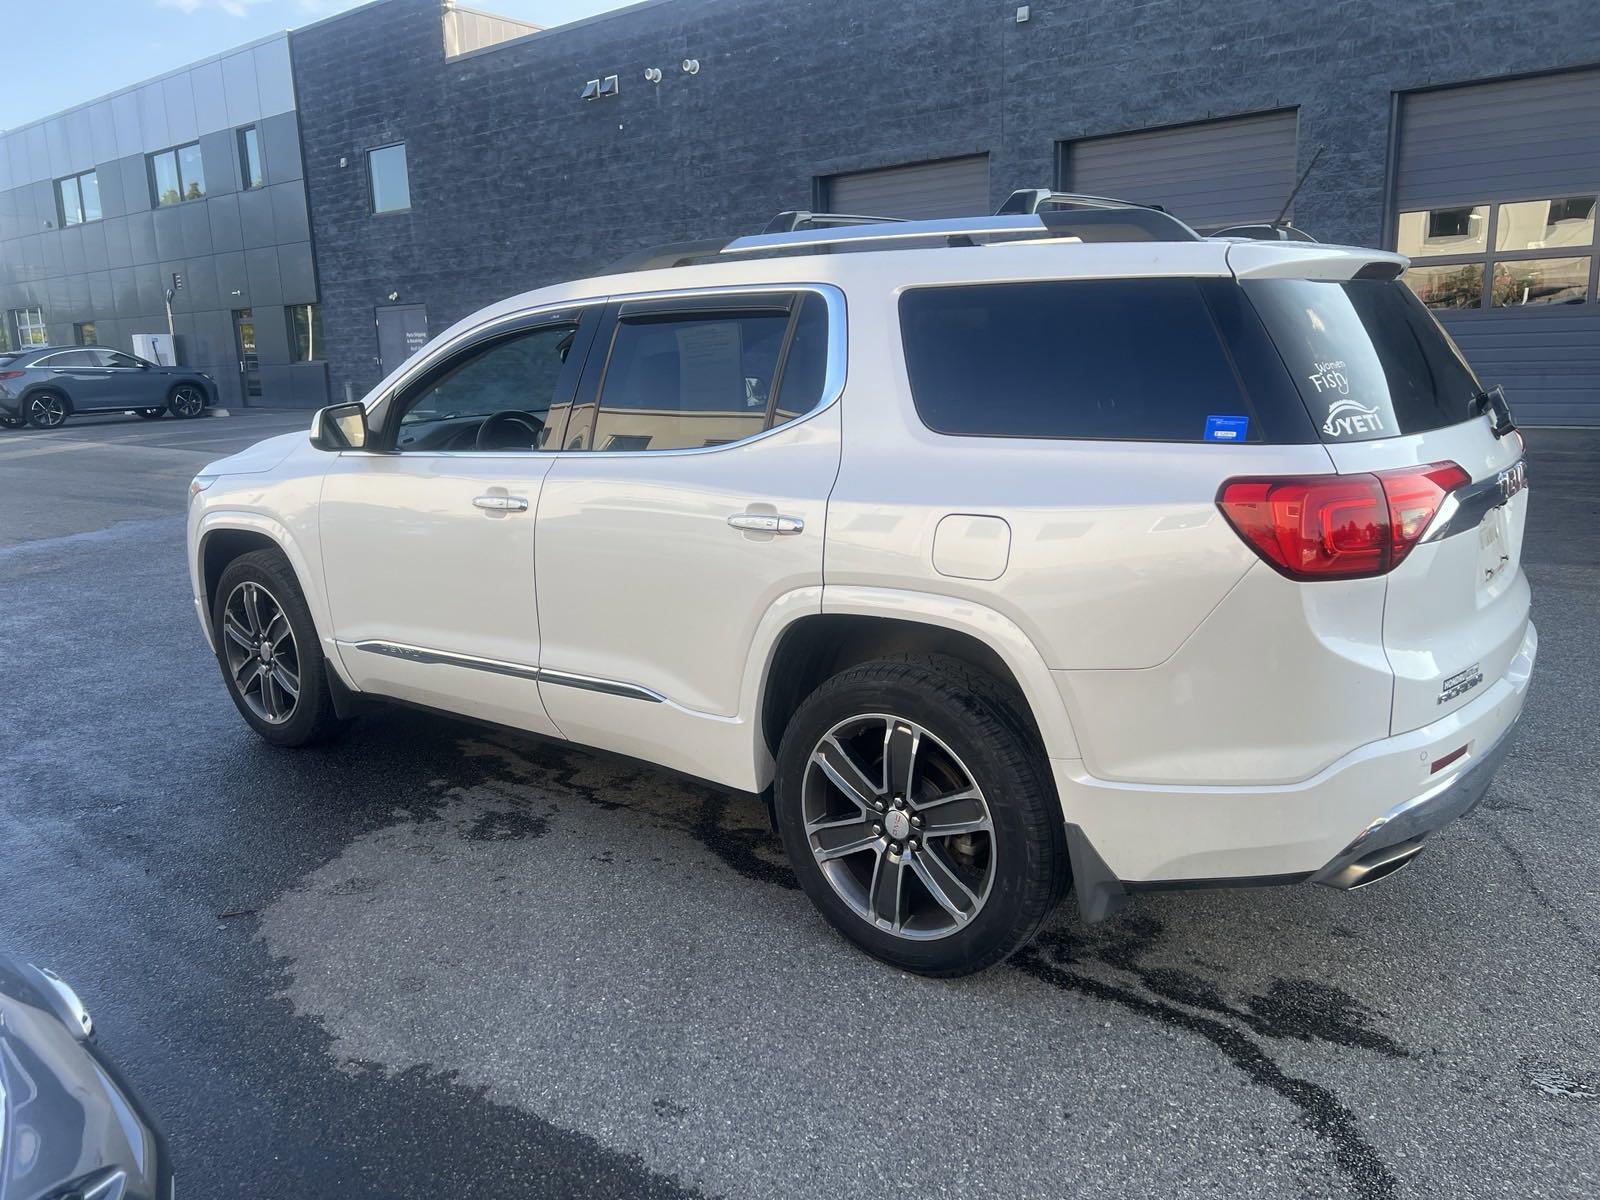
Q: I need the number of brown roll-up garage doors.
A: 3